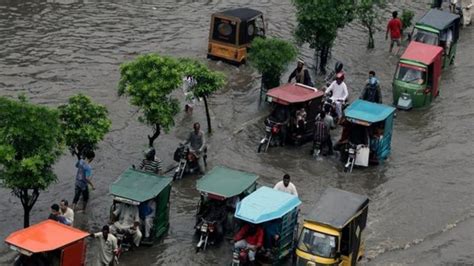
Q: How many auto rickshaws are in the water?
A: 10